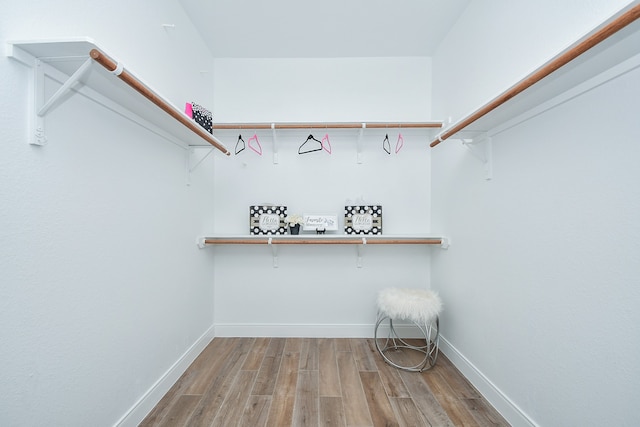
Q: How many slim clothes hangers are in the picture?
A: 6